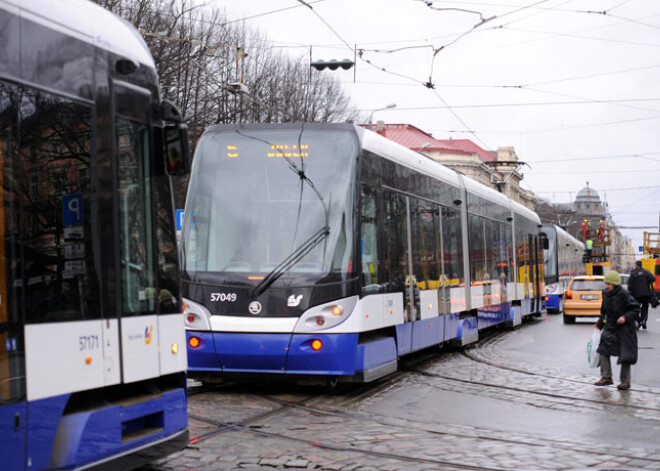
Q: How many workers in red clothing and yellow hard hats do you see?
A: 2